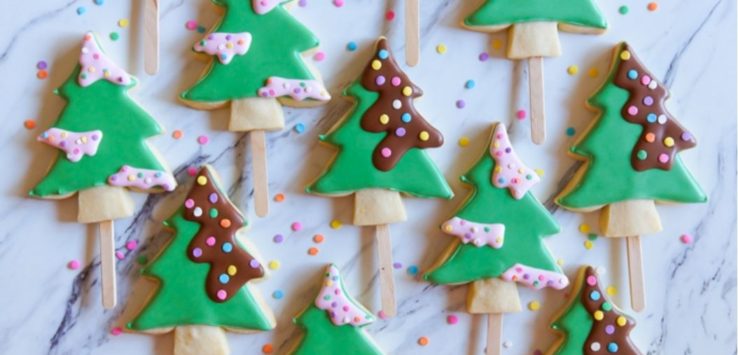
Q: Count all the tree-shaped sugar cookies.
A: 9